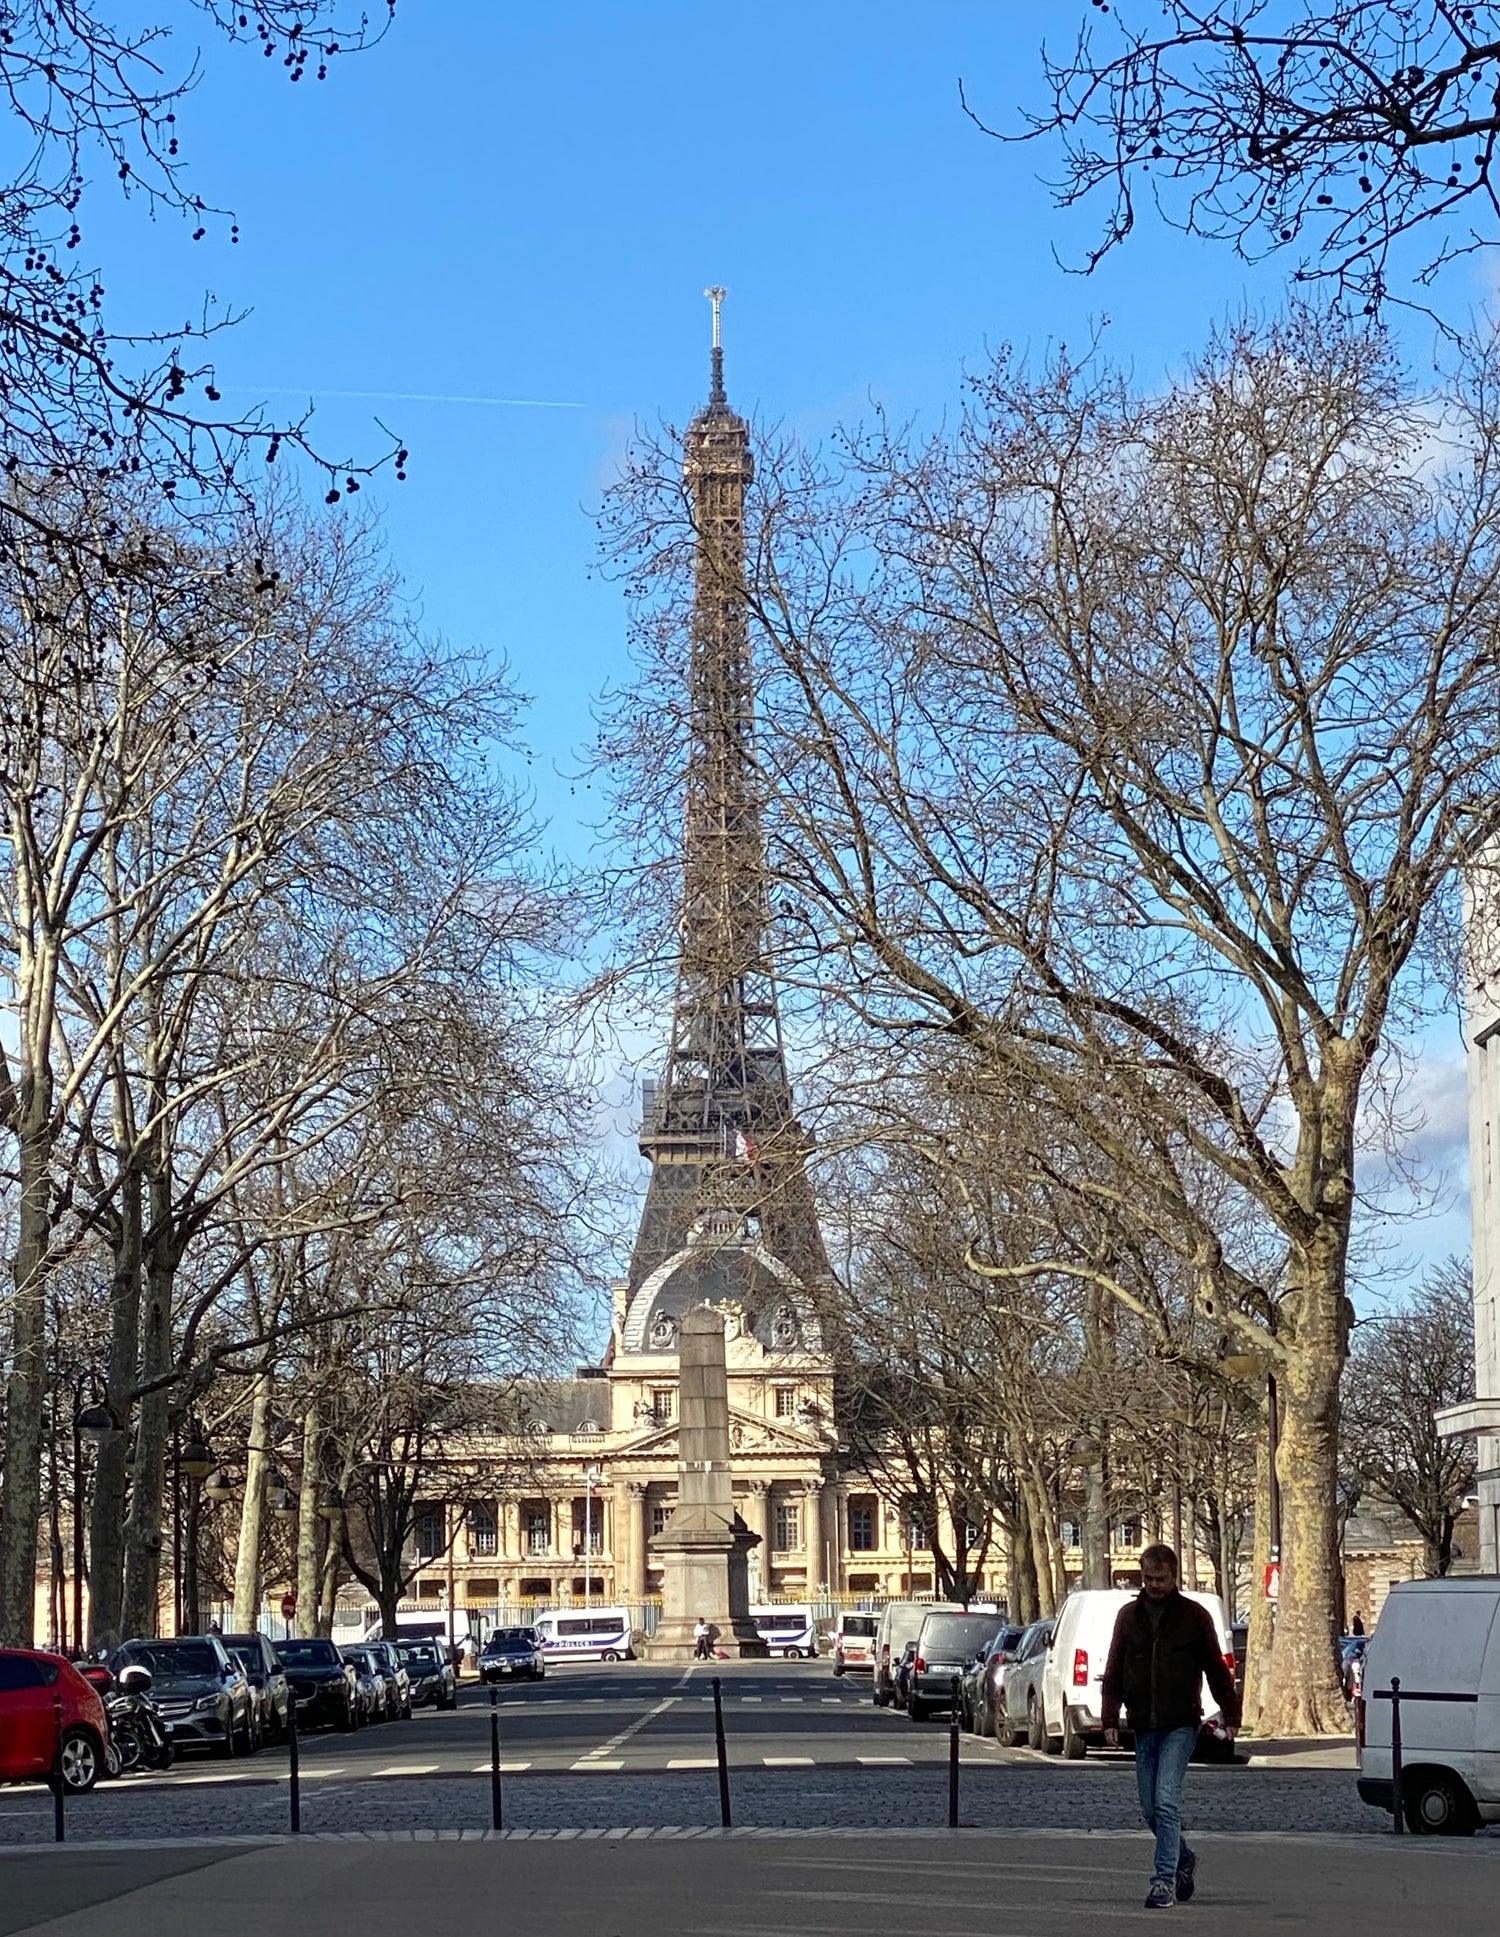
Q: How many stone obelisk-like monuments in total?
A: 1